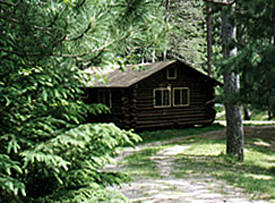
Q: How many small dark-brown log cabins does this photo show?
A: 1